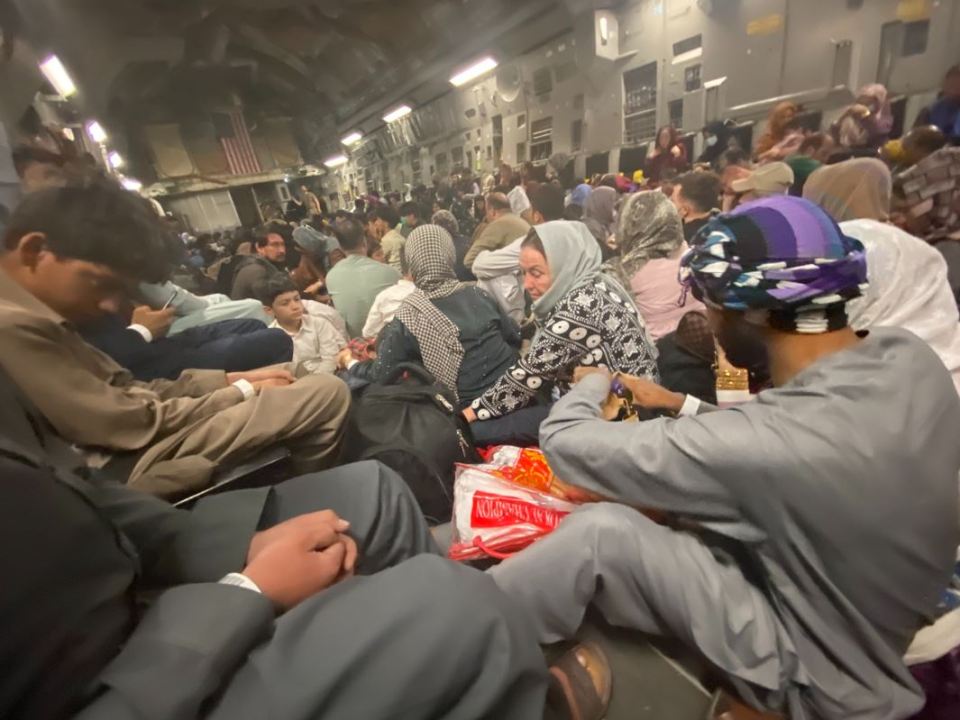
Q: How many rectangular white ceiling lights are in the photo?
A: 8